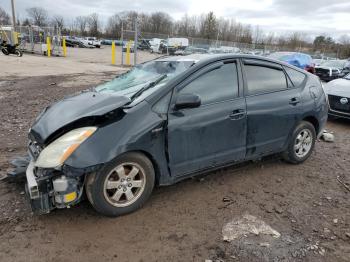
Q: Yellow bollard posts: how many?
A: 4